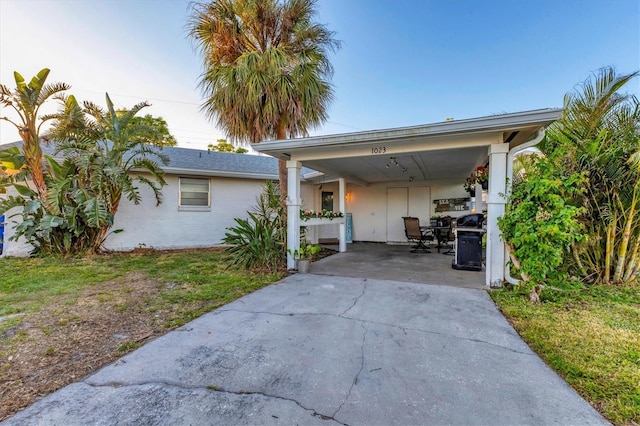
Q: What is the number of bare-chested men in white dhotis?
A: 0